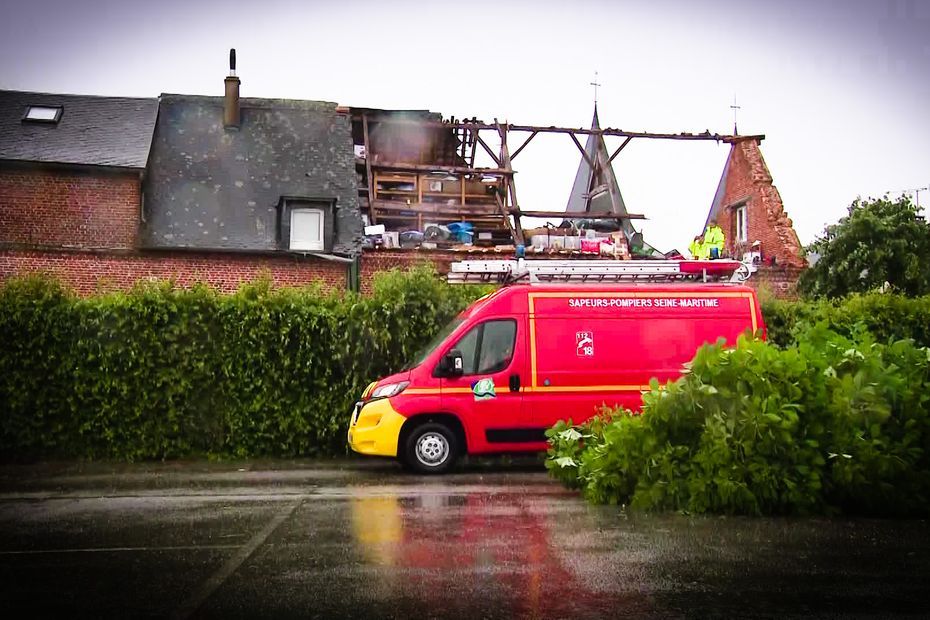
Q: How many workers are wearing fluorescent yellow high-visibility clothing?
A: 2